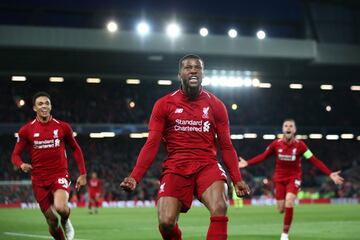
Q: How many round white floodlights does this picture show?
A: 6